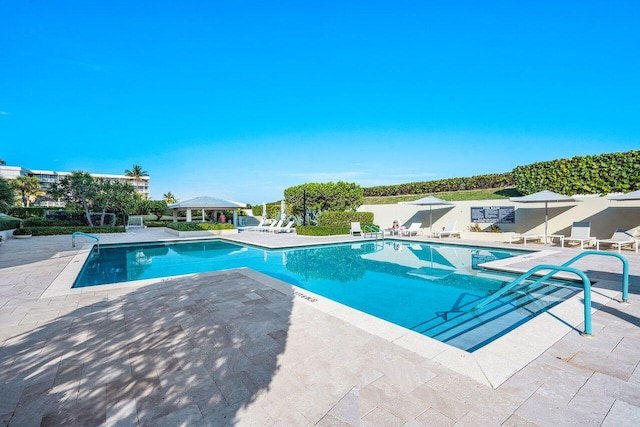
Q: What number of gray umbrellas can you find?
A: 3